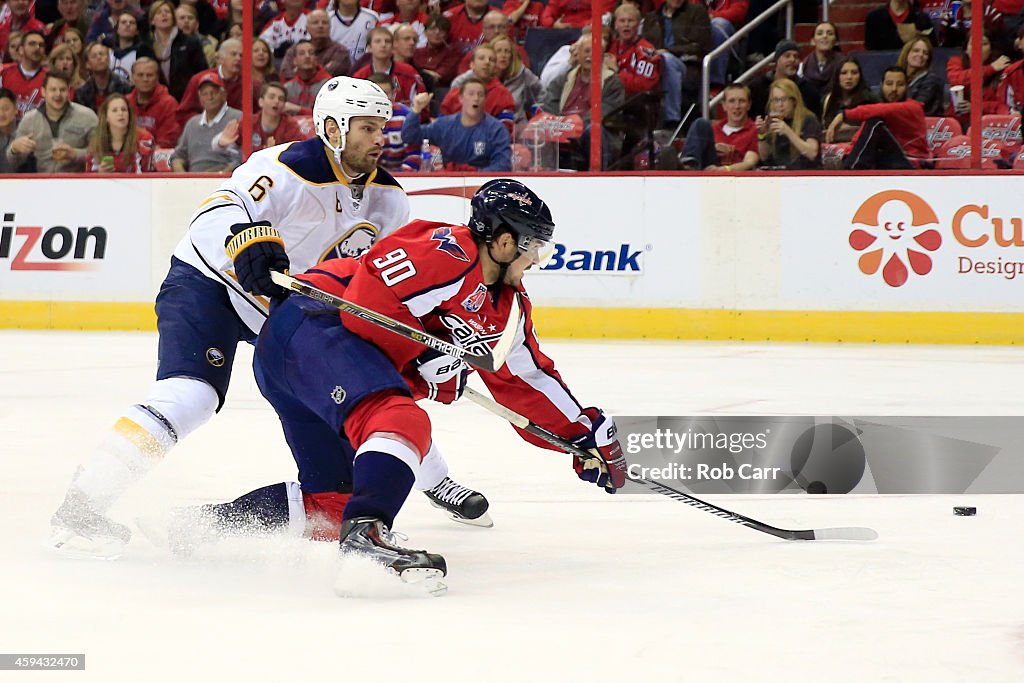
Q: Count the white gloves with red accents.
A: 2